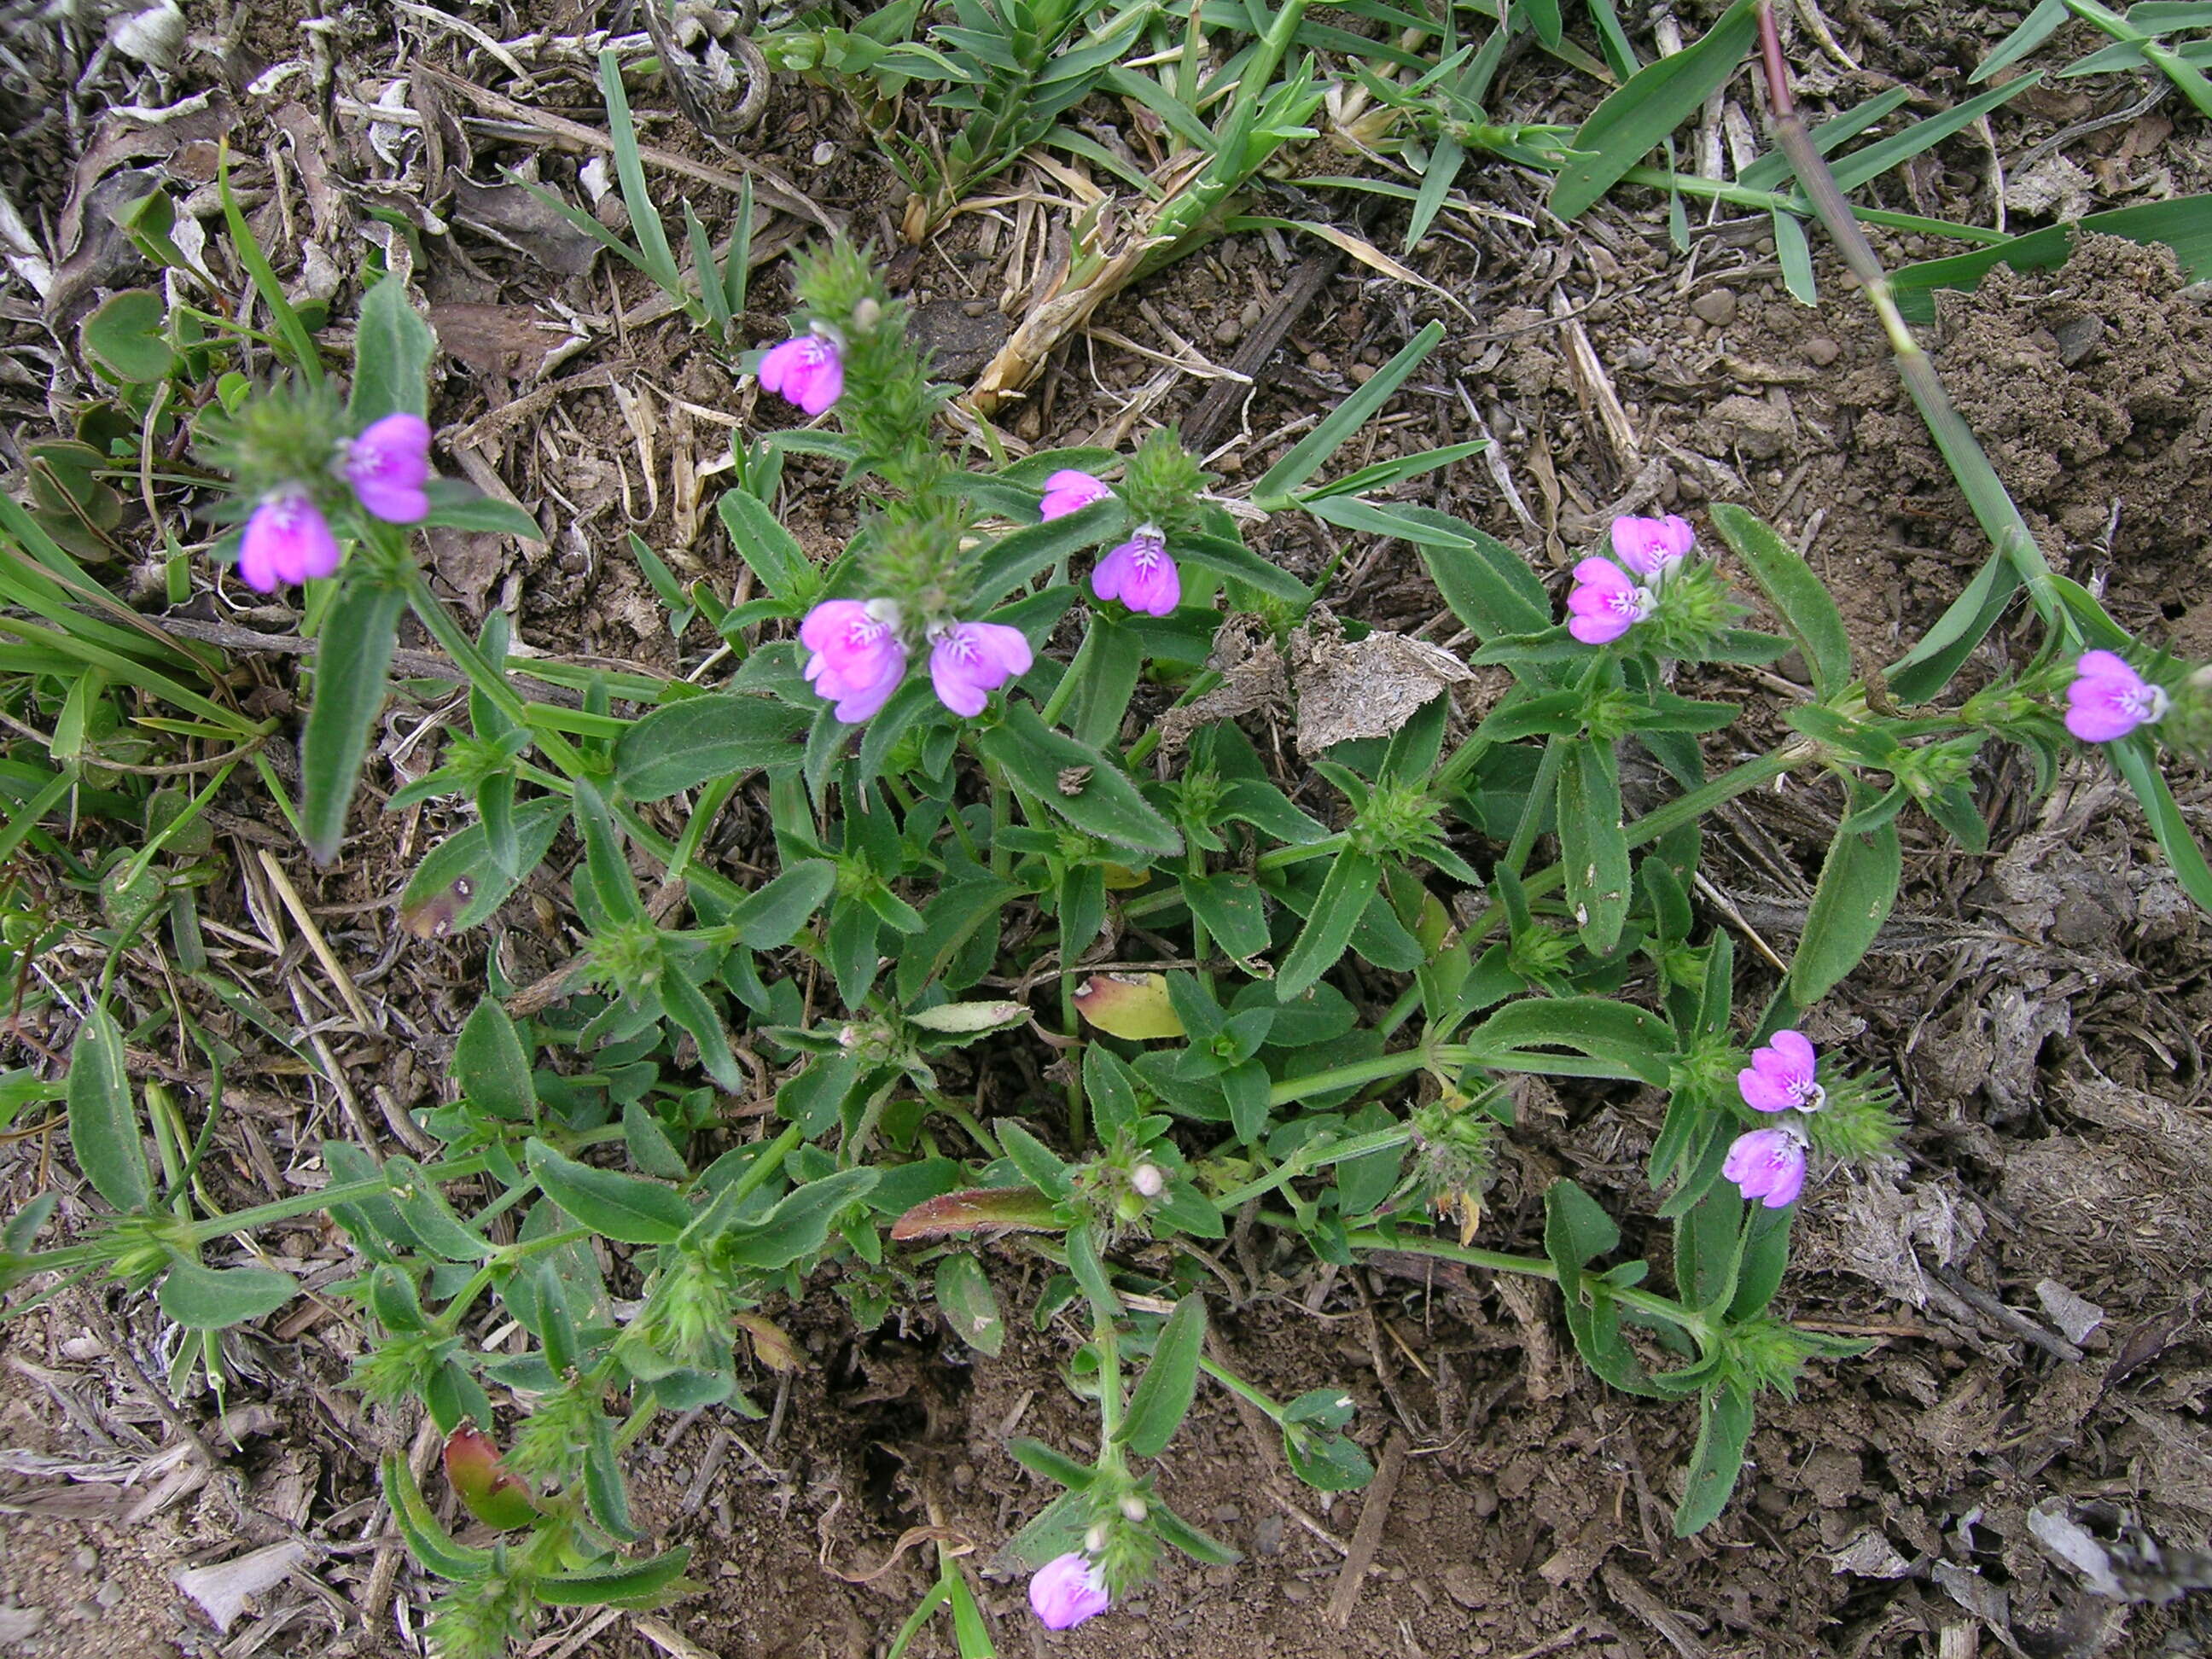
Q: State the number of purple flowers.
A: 13